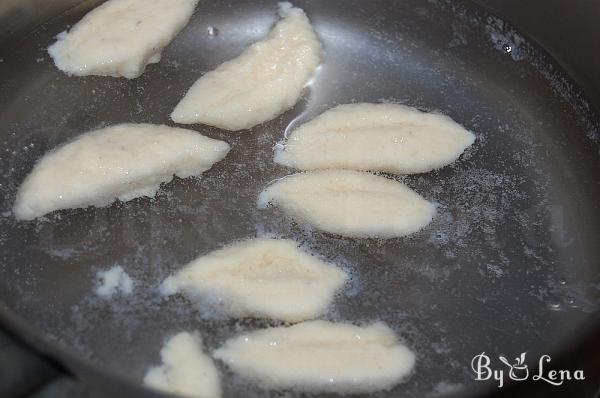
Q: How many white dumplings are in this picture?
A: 8